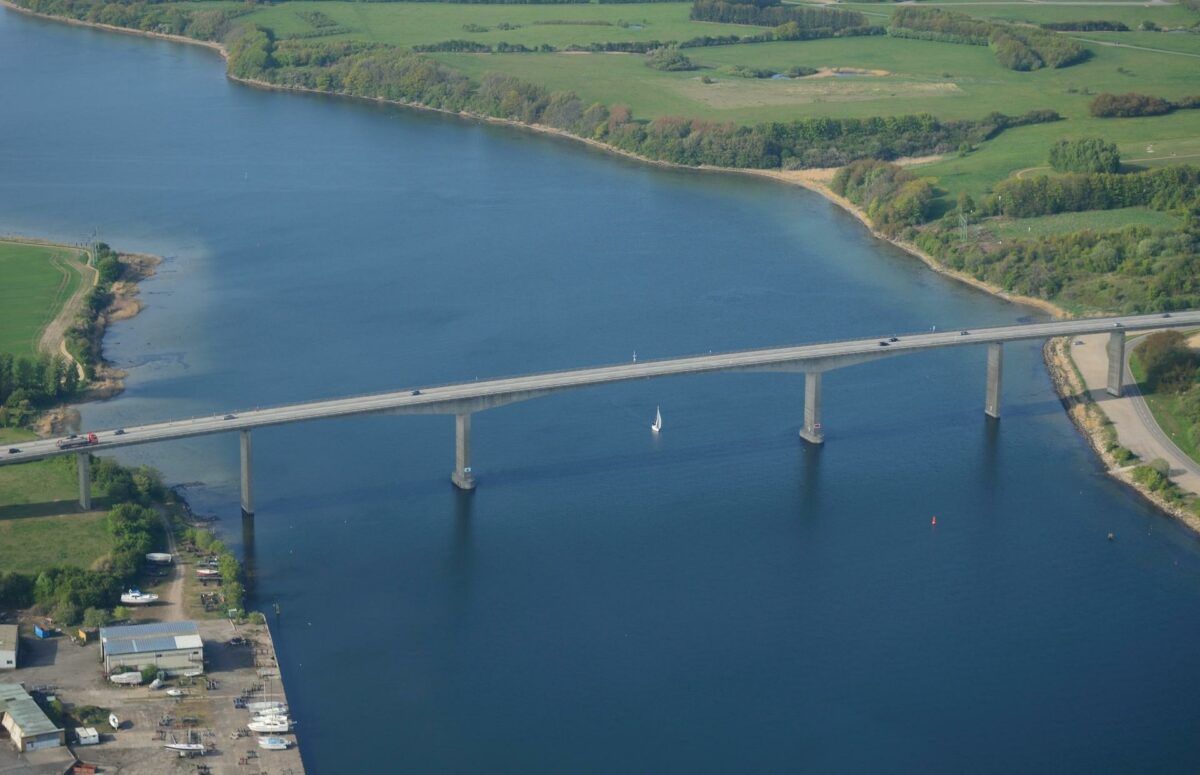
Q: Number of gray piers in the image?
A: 6